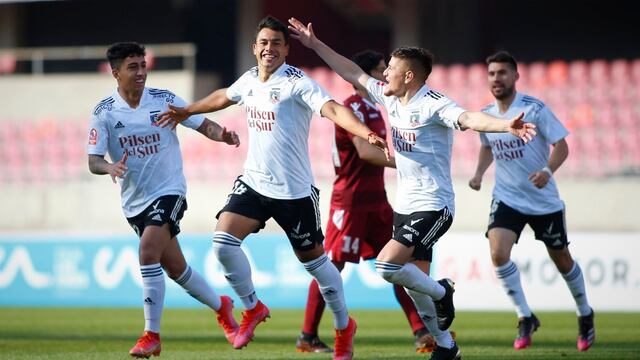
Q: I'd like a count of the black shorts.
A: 4